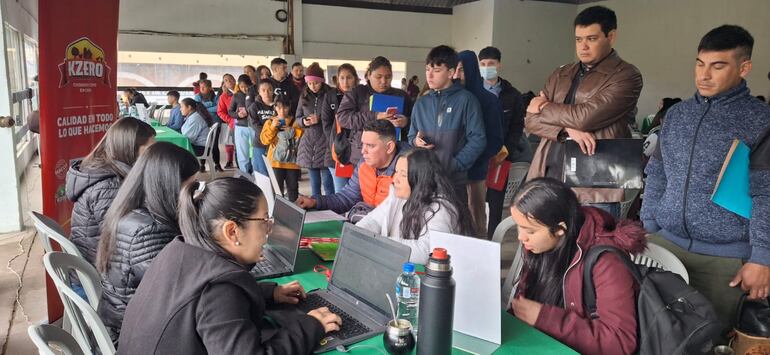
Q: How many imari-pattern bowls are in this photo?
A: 0